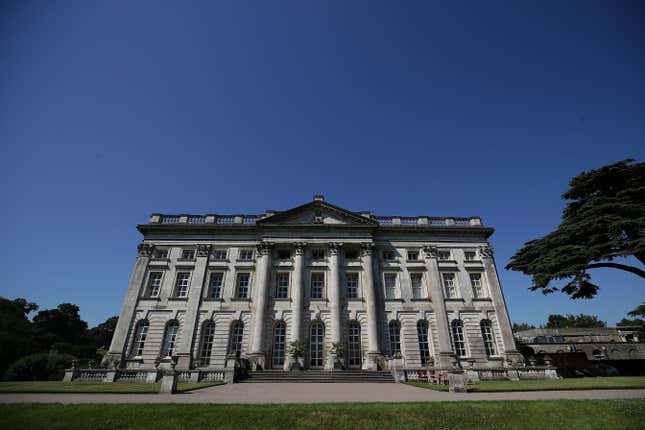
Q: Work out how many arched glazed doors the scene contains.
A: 3